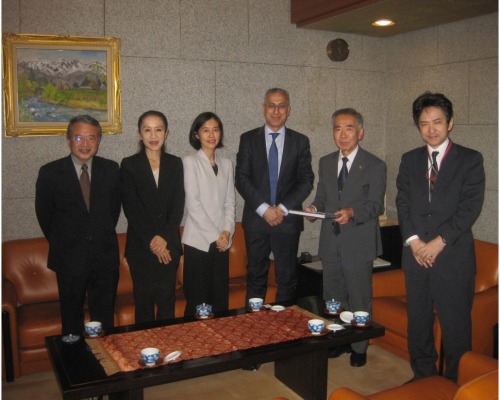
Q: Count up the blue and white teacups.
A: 7